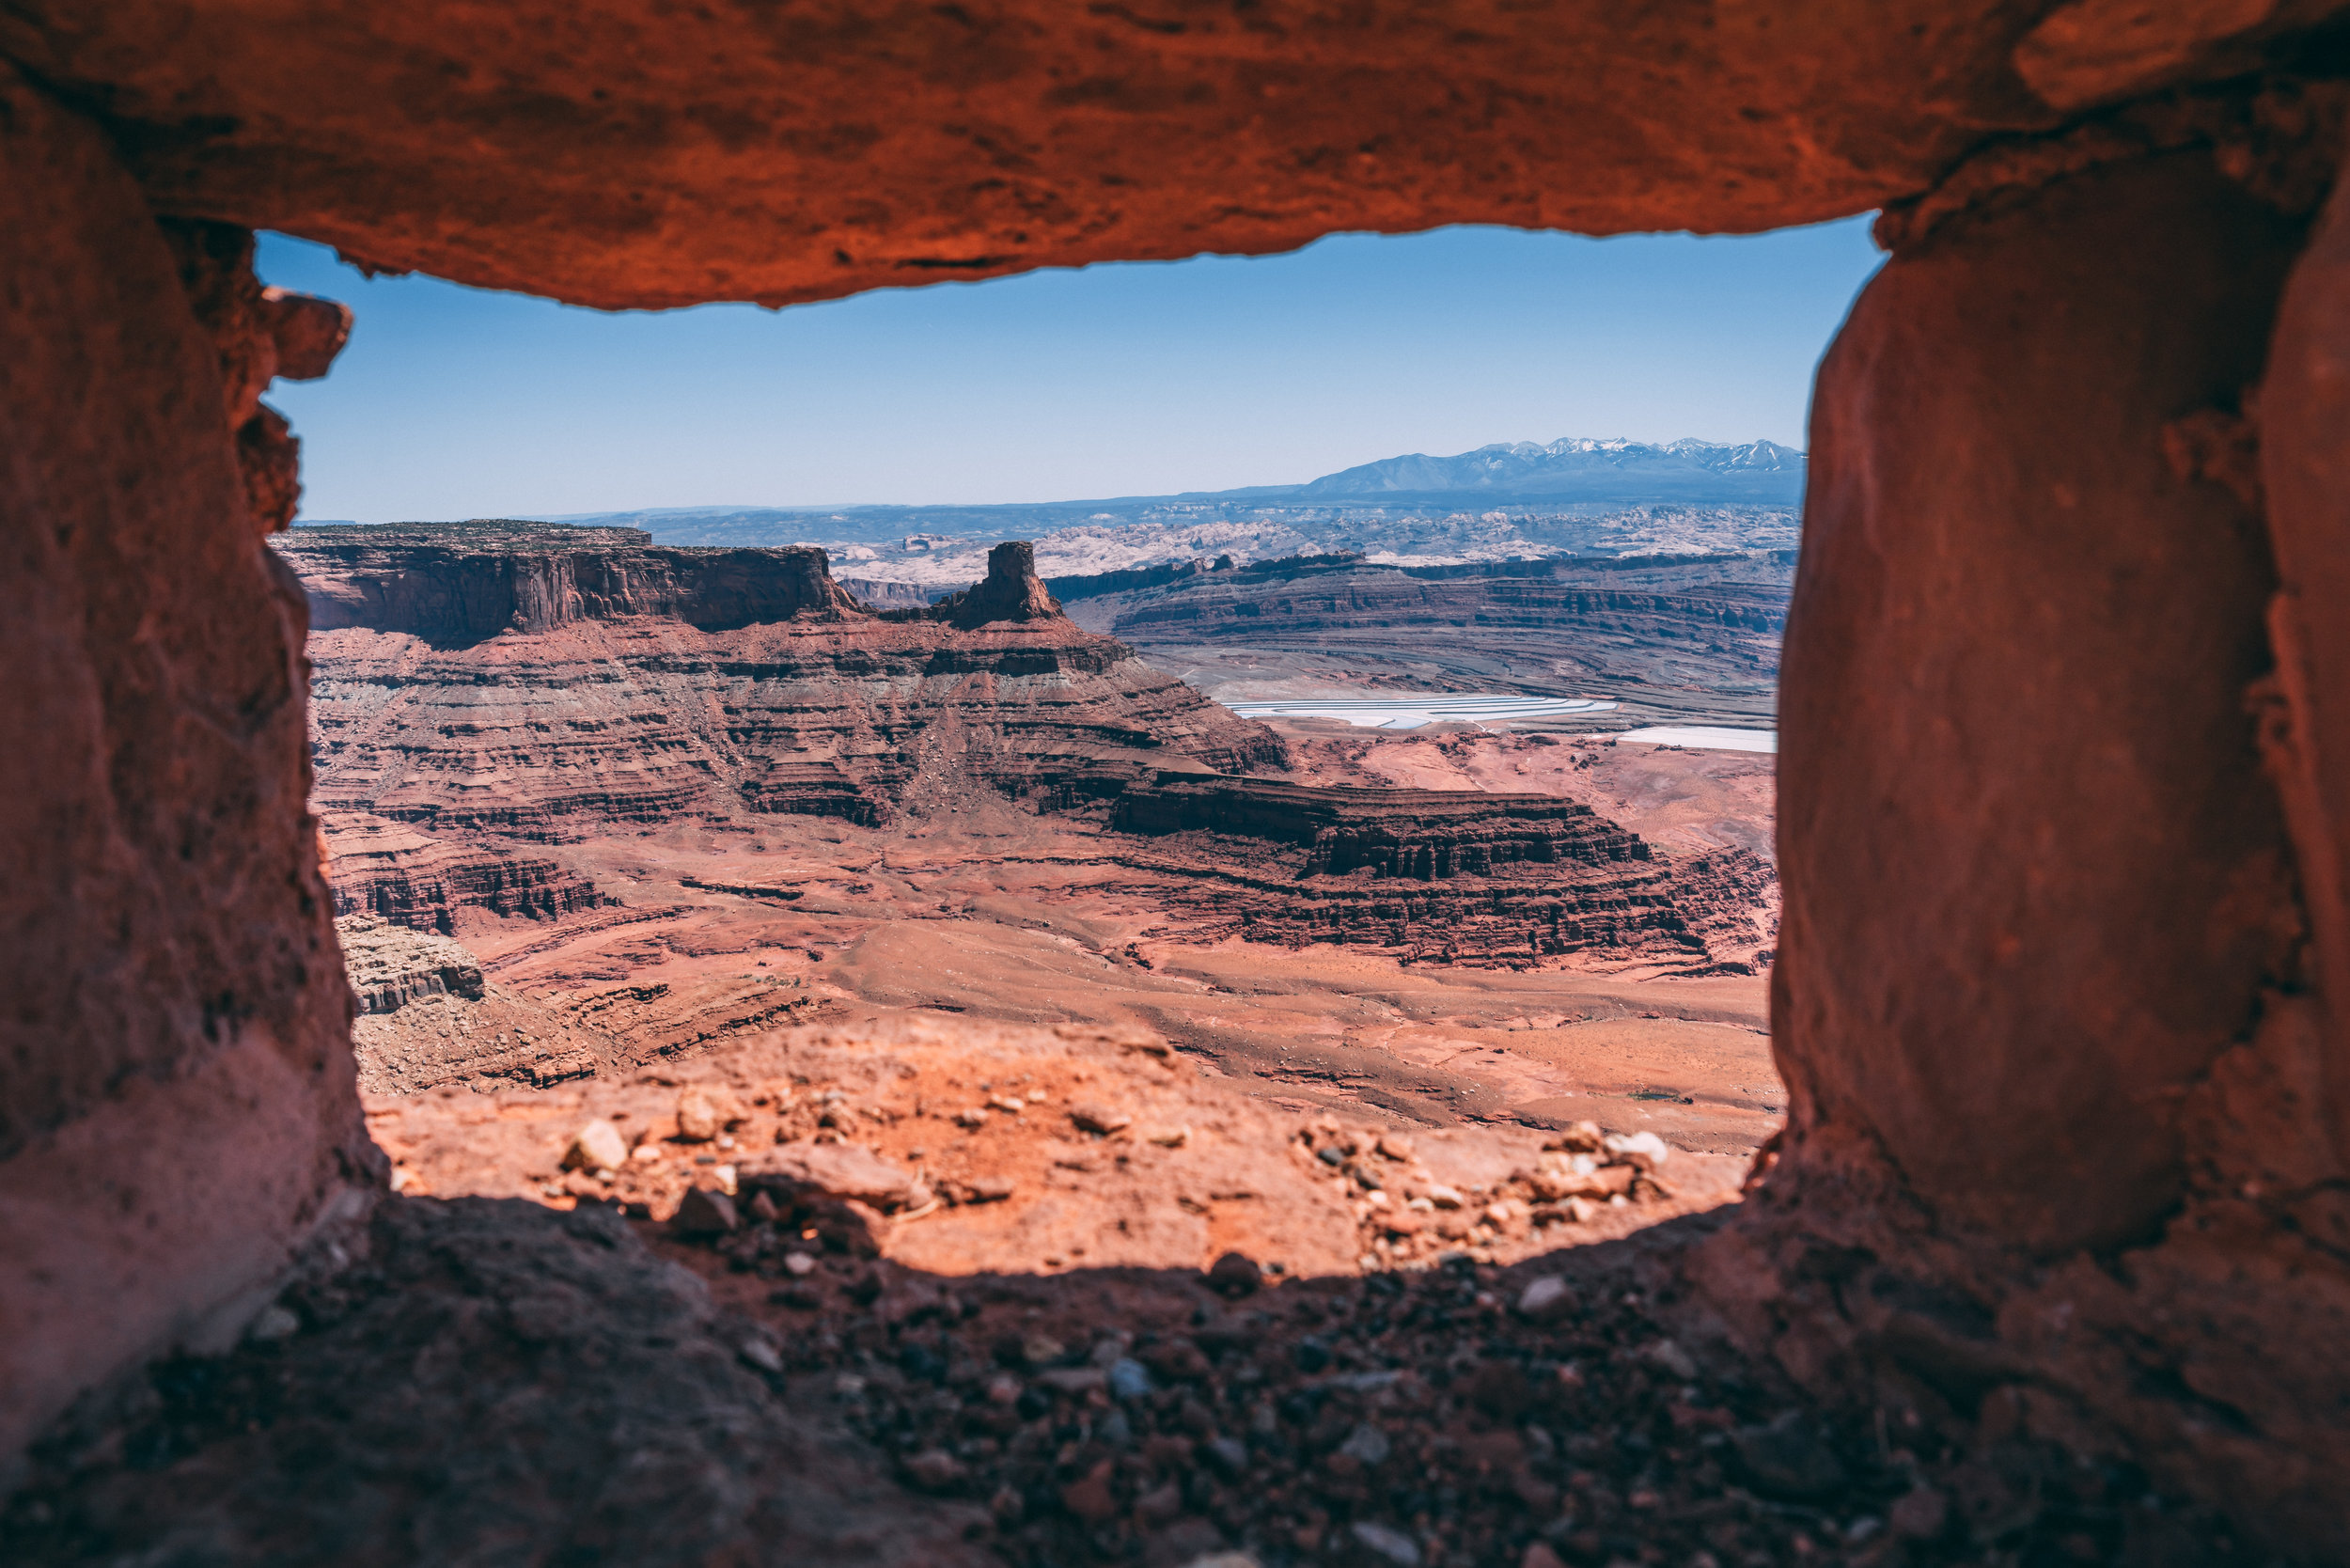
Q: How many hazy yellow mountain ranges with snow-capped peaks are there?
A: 0